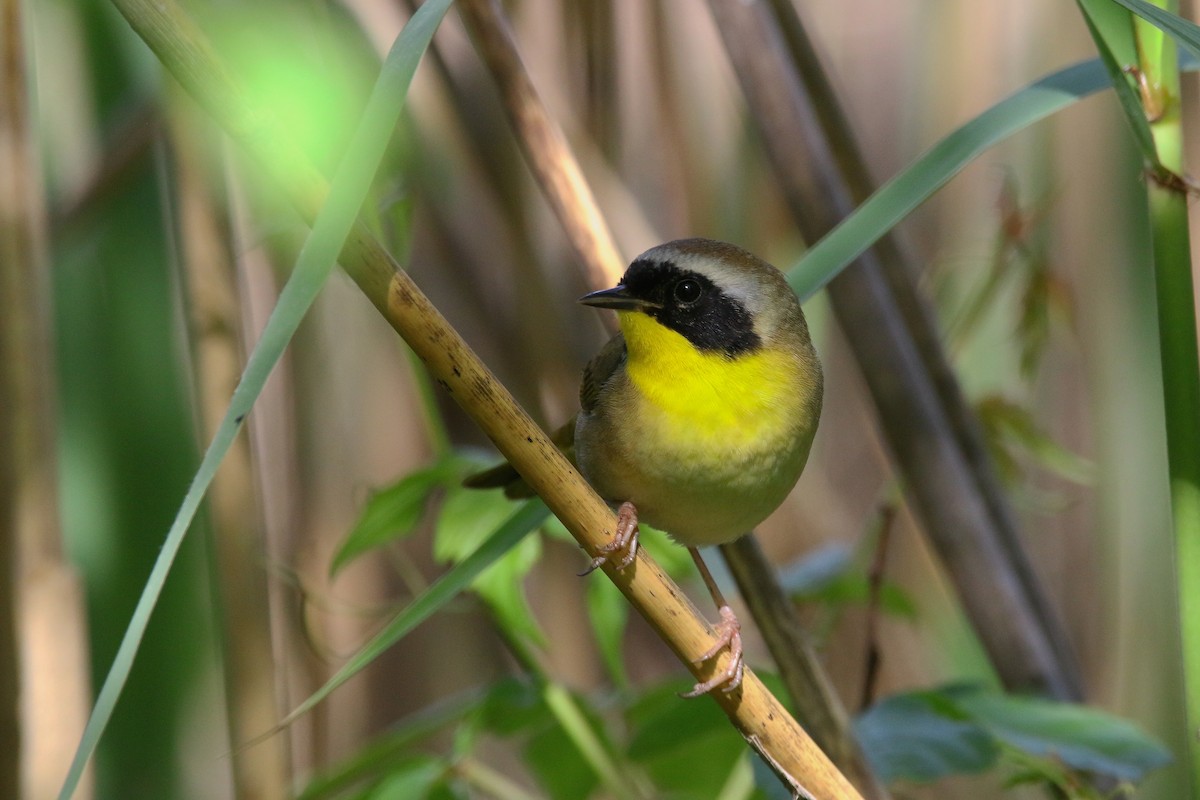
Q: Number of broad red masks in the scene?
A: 0